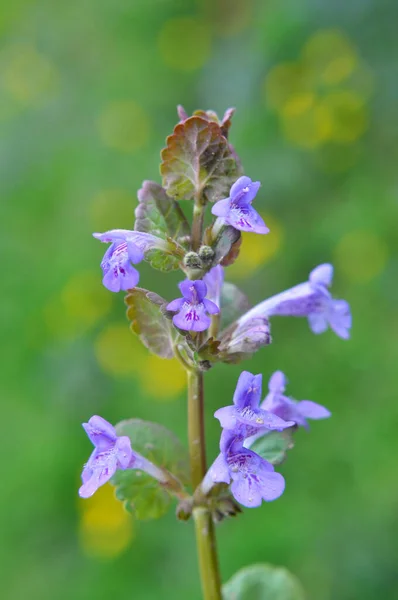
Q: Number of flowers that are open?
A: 8